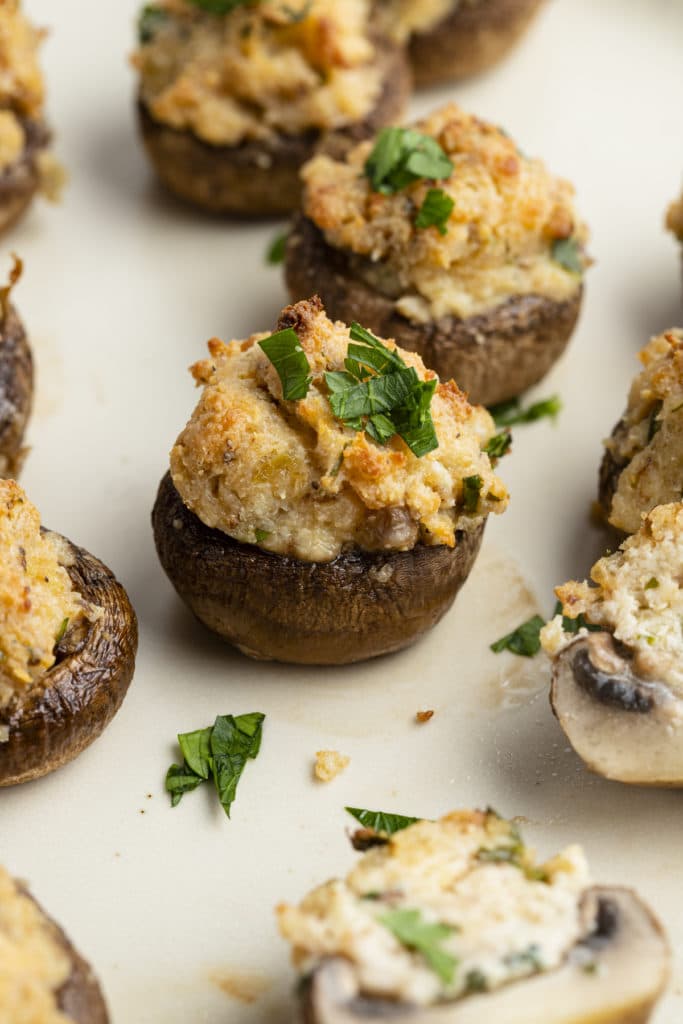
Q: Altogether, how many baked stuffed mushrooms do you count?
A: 12